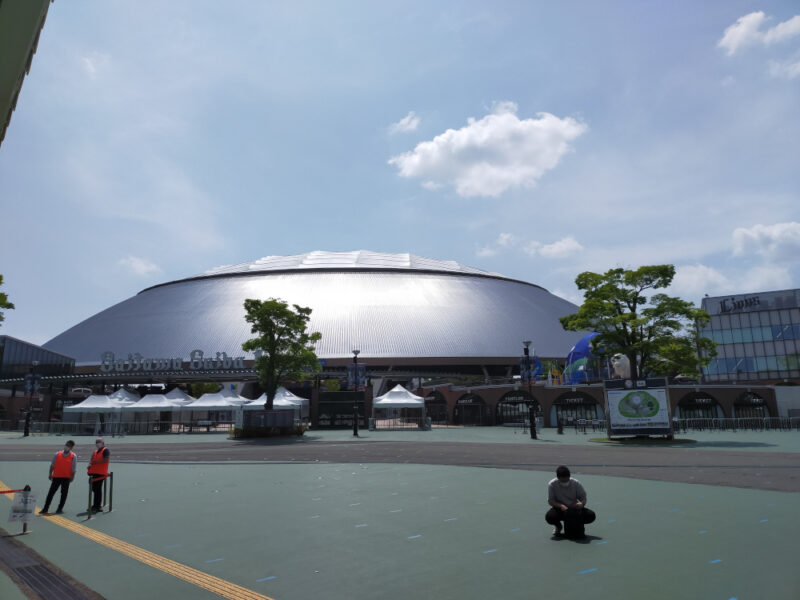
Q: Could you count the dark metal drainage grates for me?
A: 1